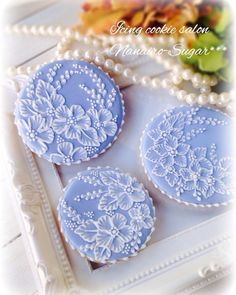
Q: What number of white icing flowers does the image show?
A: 14